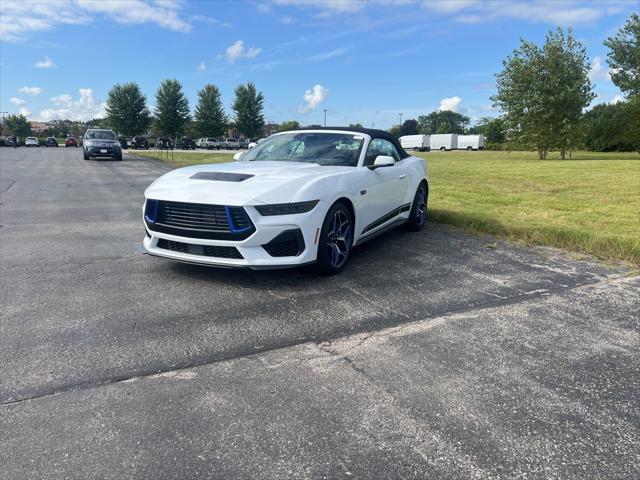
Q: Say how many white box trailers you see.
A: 3